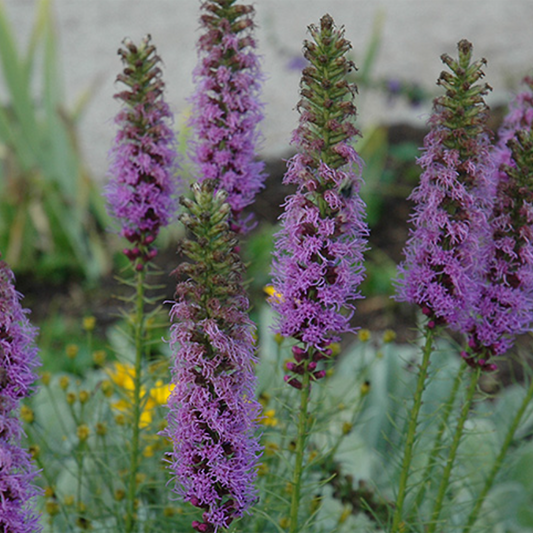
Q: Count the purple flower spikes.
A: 8